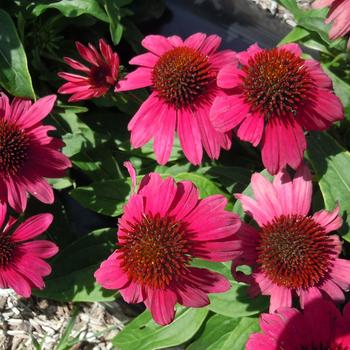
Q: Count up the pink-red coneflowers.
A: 9